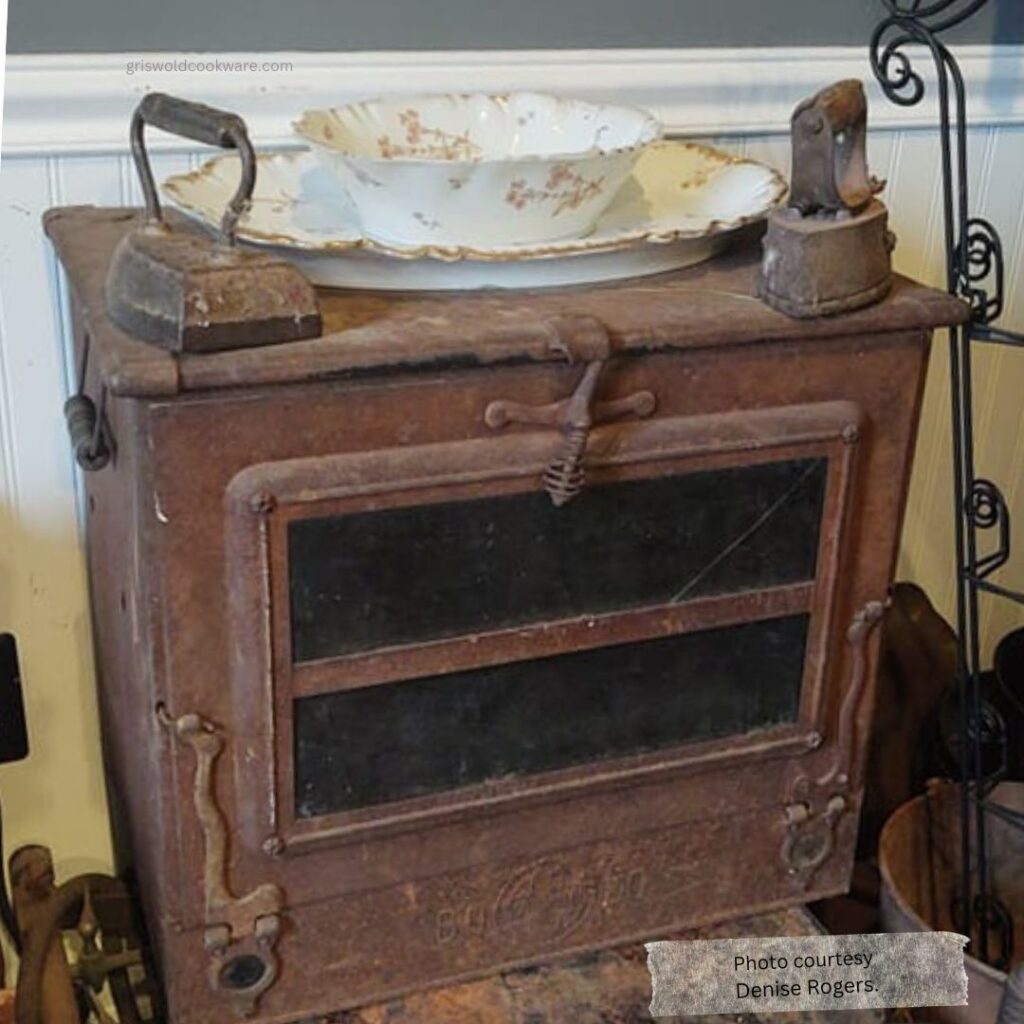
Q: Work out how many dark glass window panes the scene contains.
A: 2